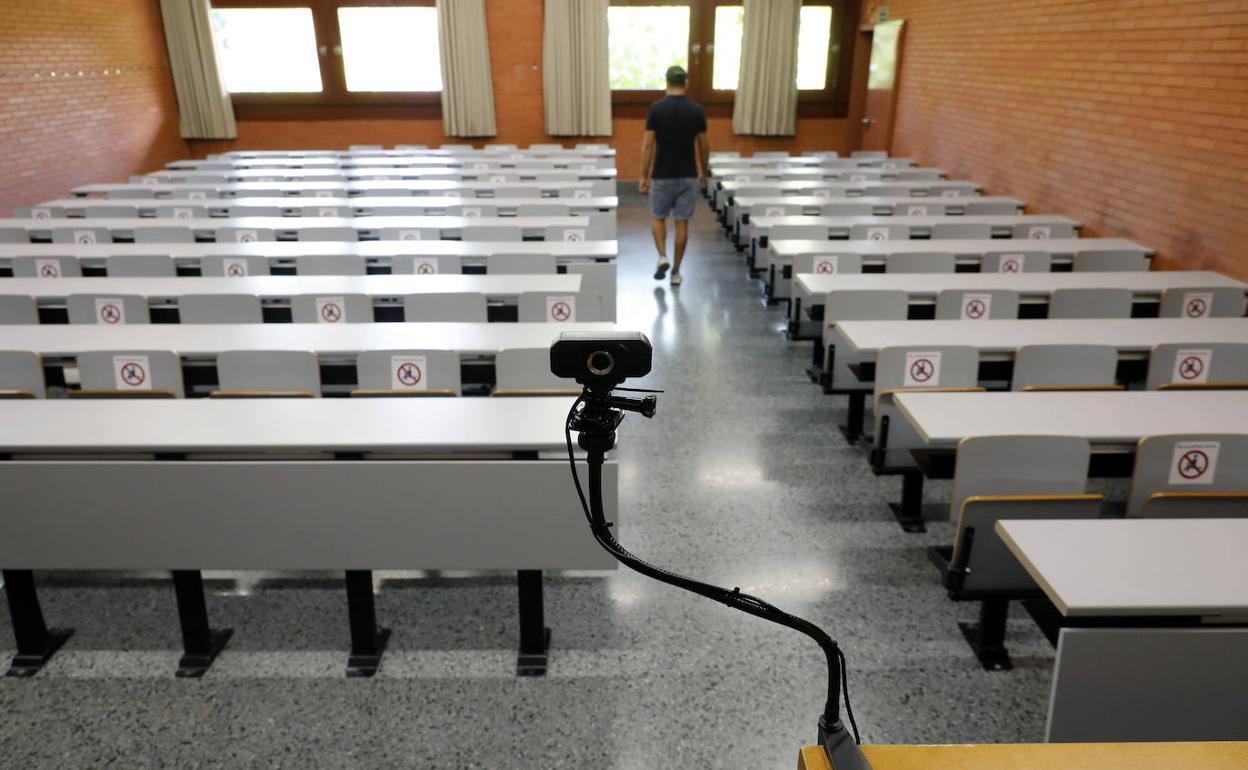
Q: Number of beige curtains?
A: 4